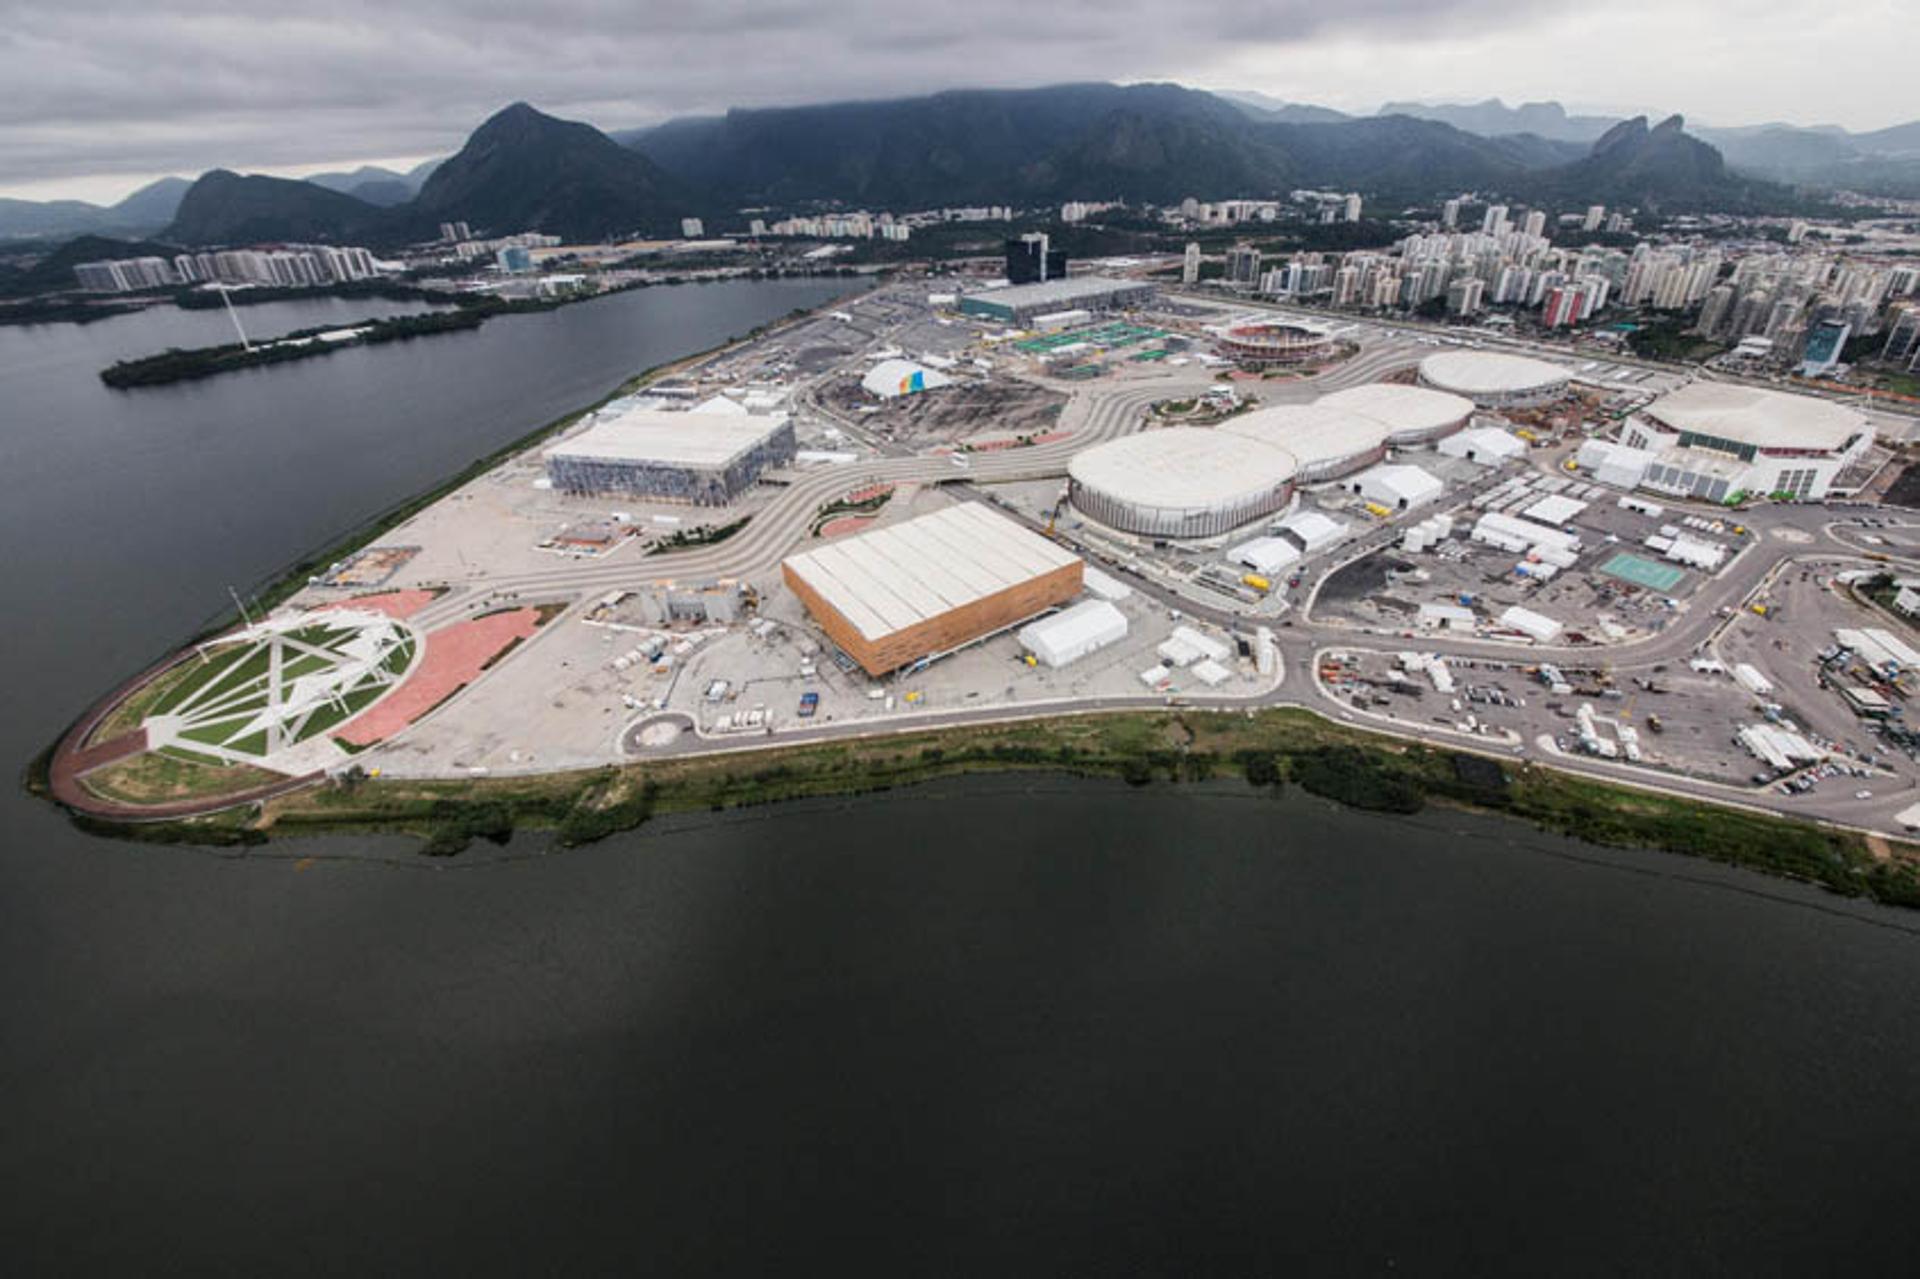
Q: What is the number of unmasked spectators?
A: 0